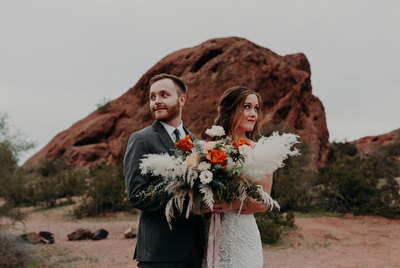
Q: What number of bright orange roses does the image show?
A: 3